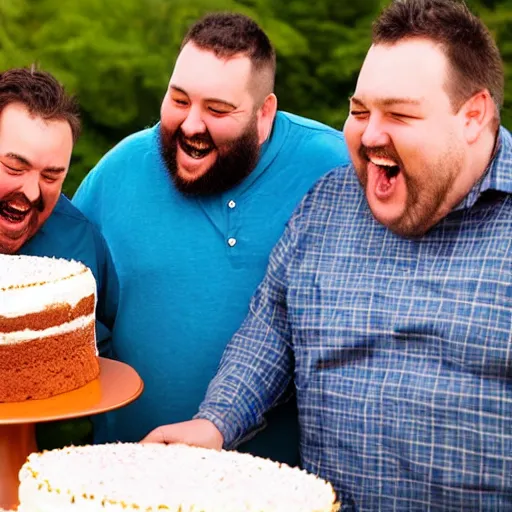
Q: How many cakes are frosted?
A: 2